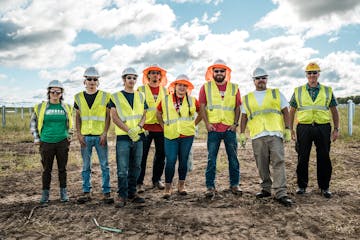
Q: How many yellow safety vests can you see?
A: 8